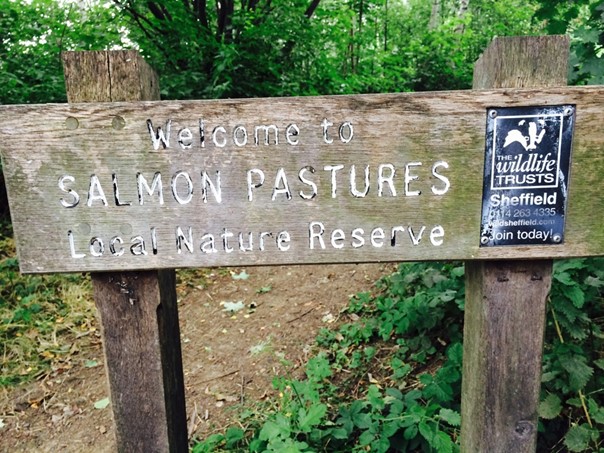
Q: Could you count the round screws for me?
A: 4